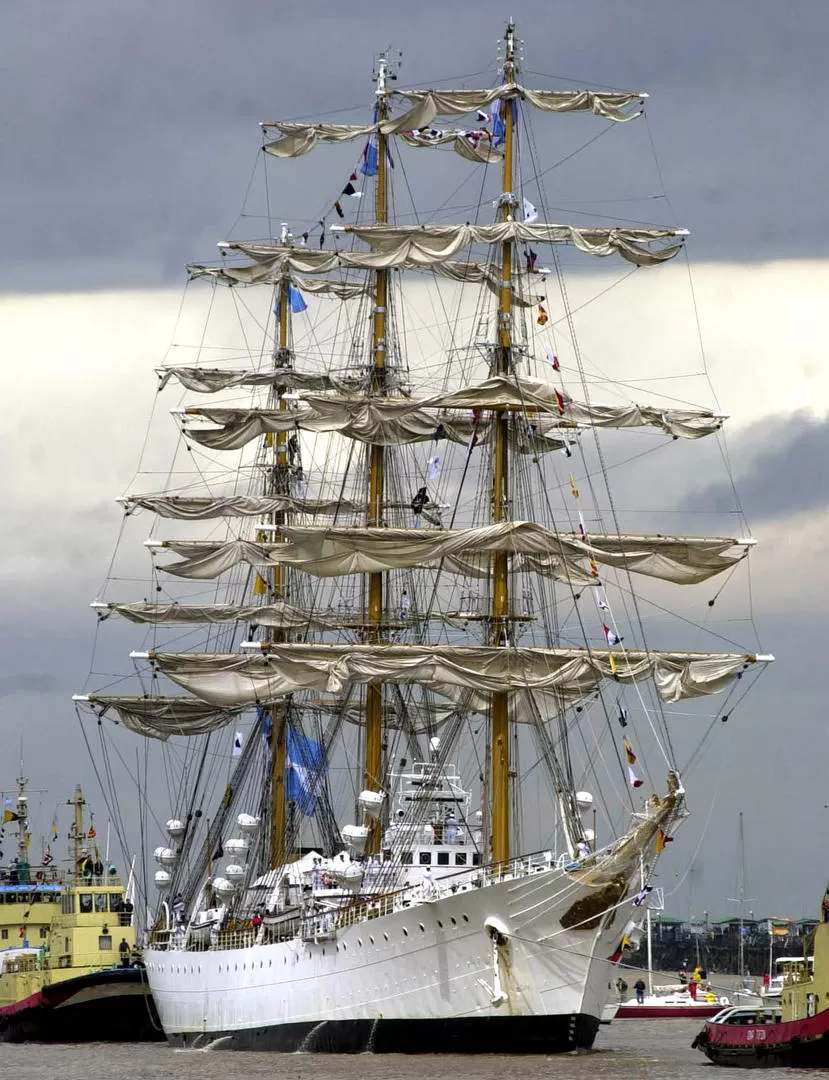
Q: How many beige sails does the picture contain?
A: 15